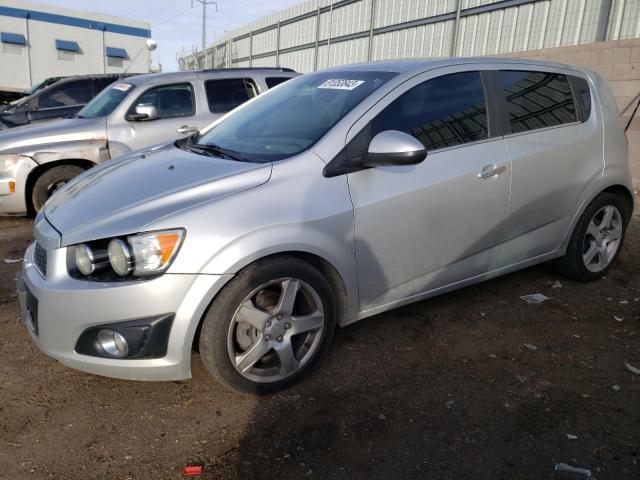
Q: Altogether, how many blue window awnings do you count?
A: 3